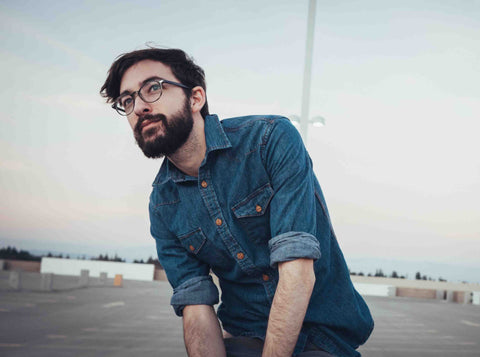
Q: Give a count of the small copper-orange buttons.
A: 6